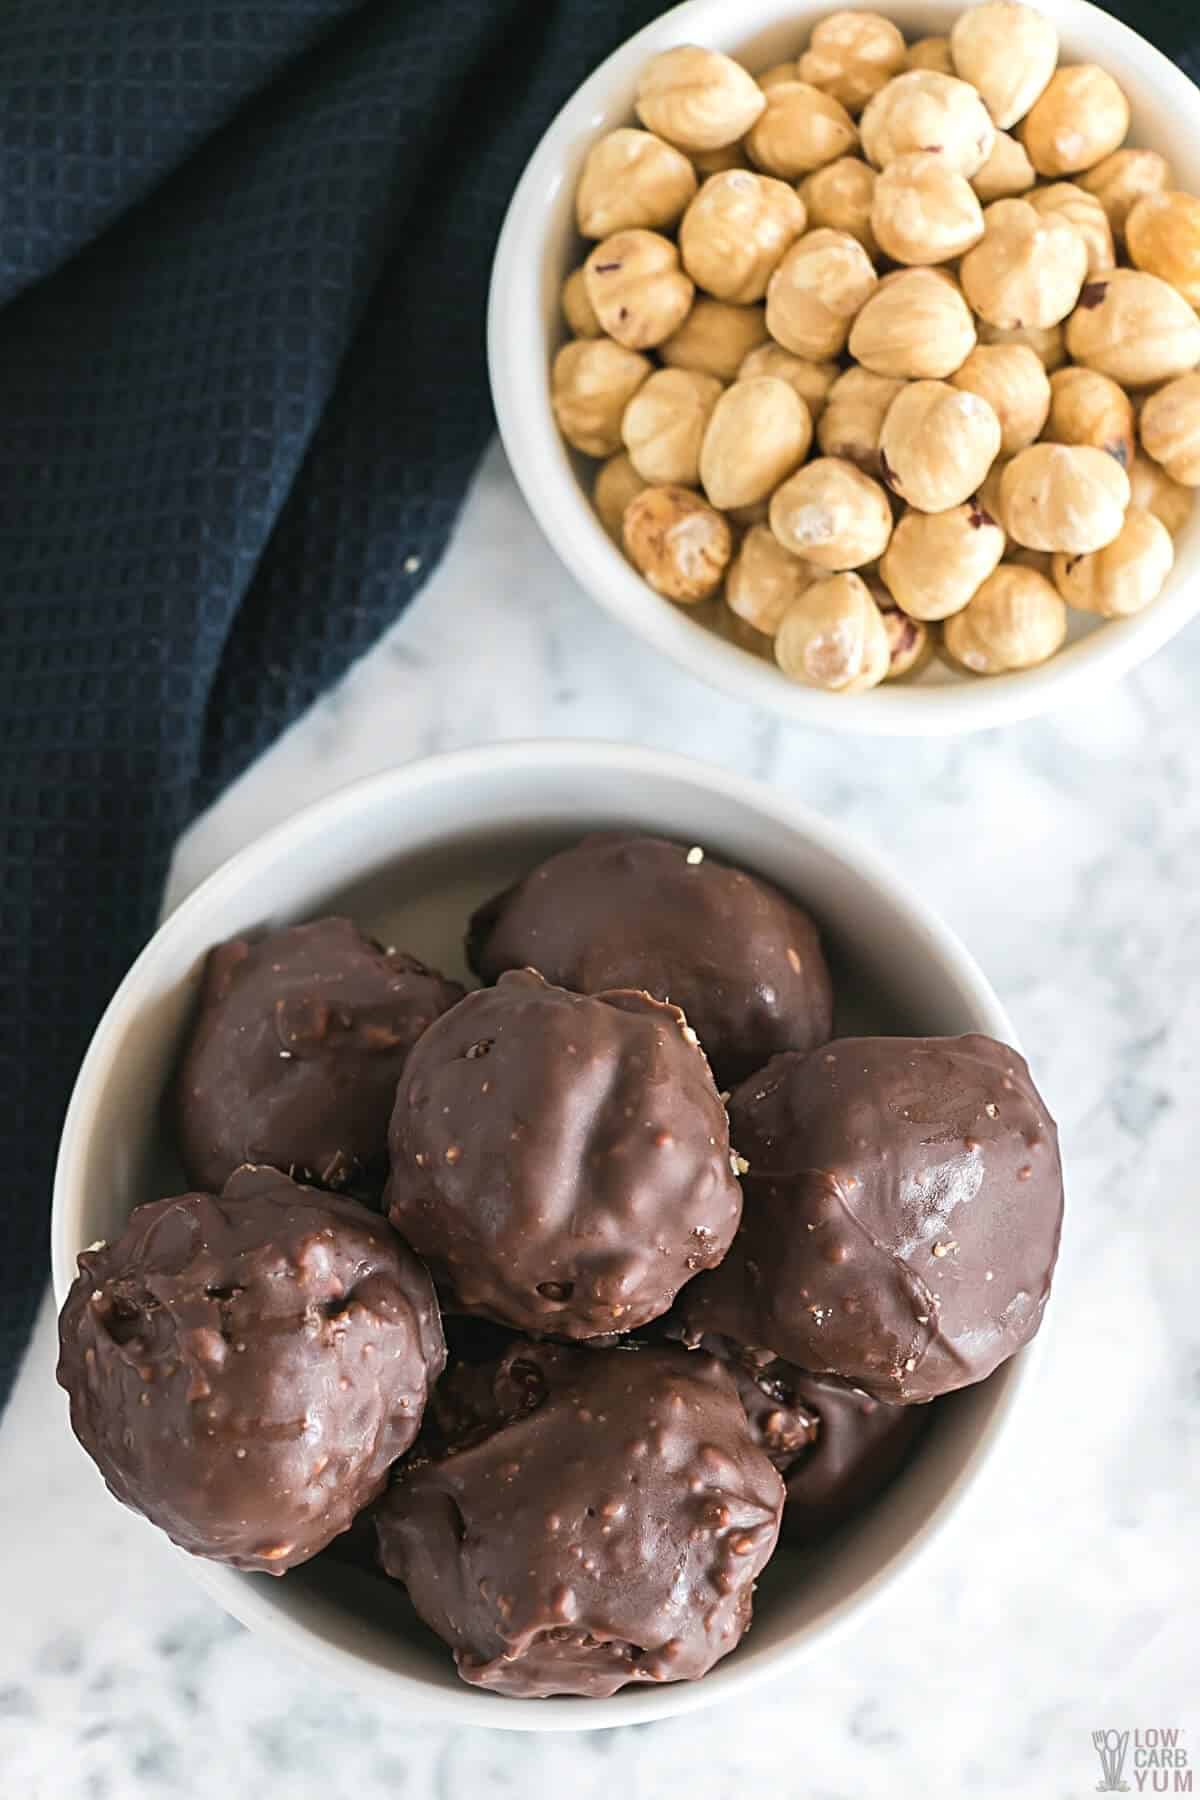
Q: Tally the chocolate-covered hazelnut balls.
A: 7